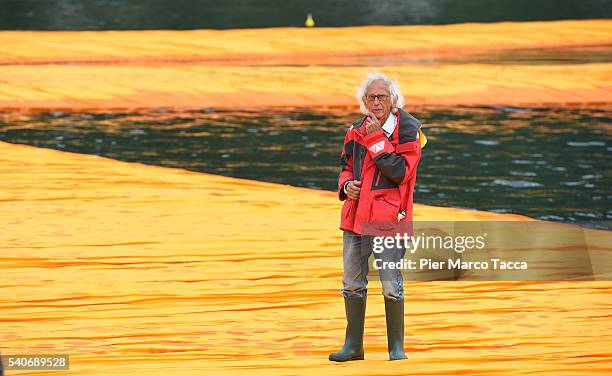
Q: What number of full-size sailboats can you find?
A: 0